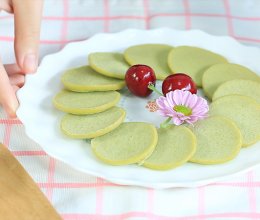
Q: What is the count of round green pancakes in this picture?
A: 12